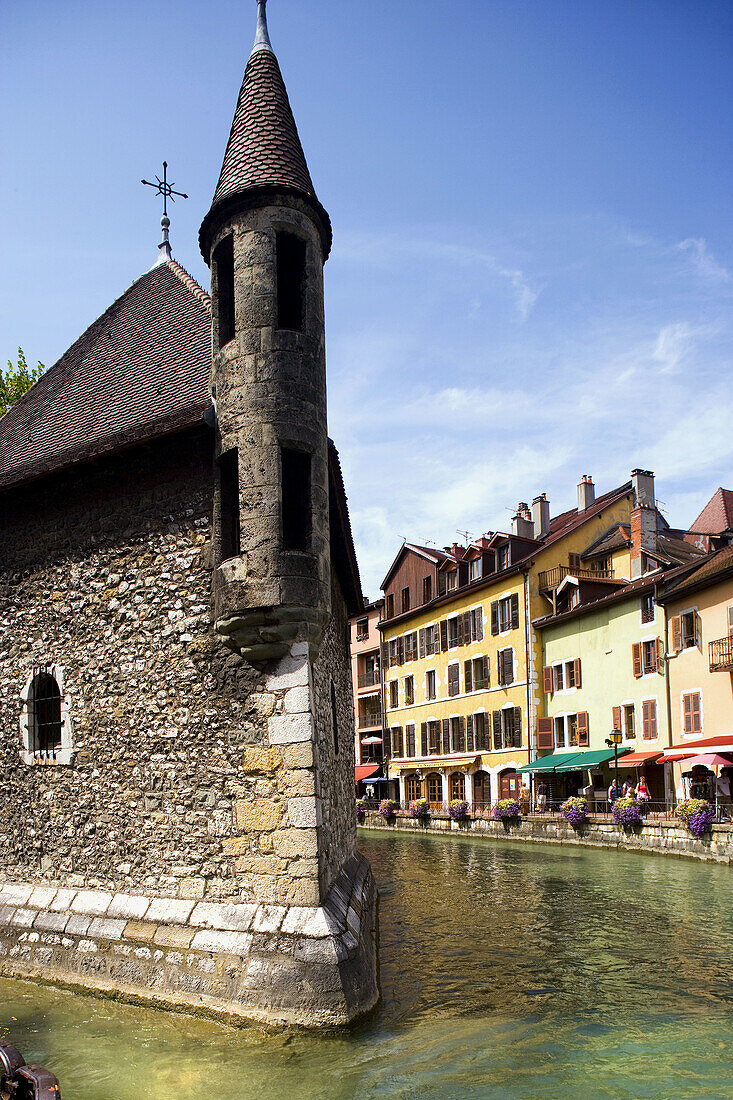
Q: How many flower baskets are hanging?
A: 8